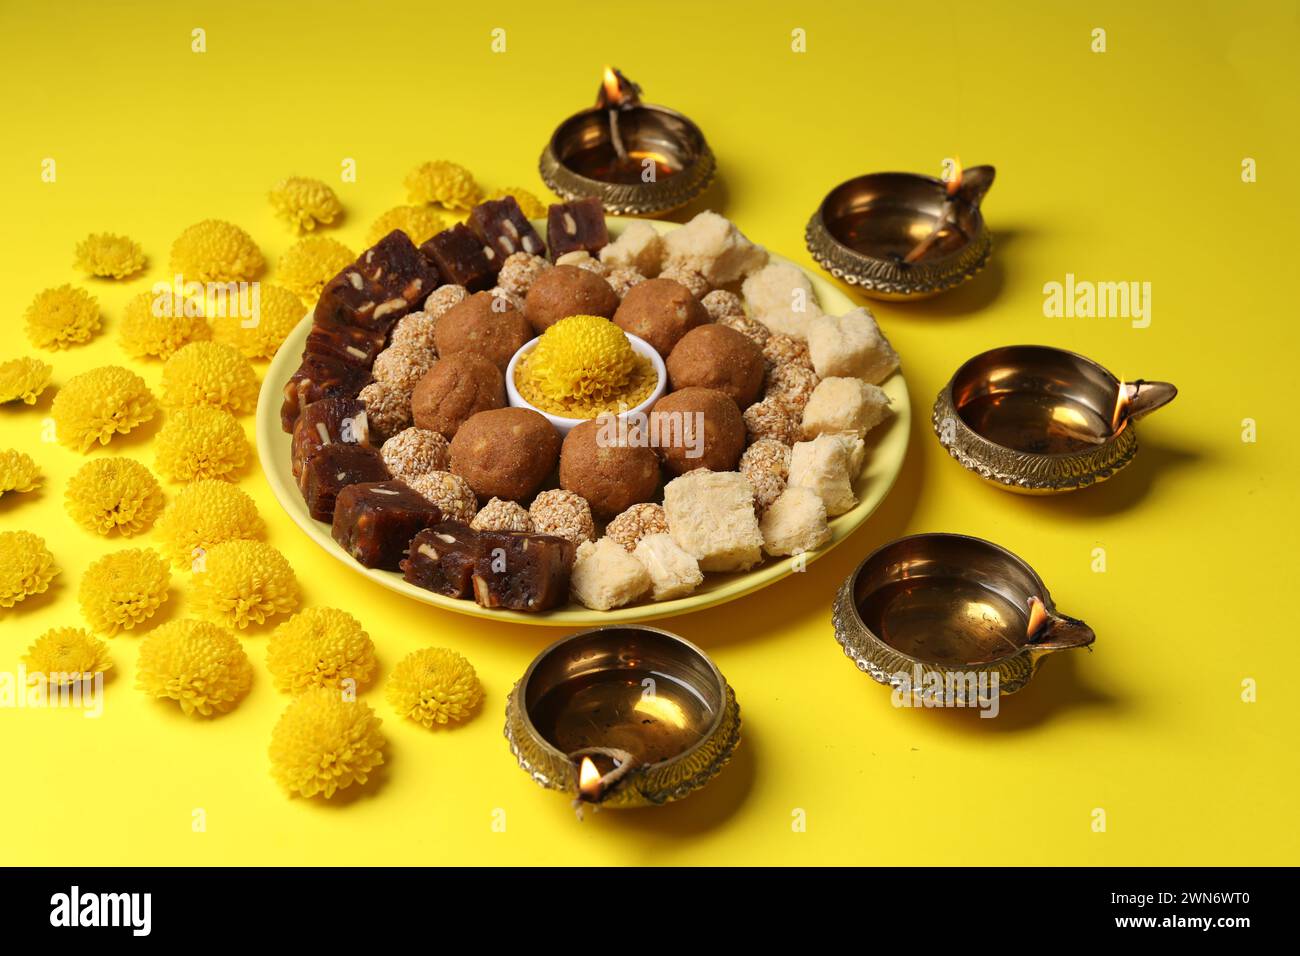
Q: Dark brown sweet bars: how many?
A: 12